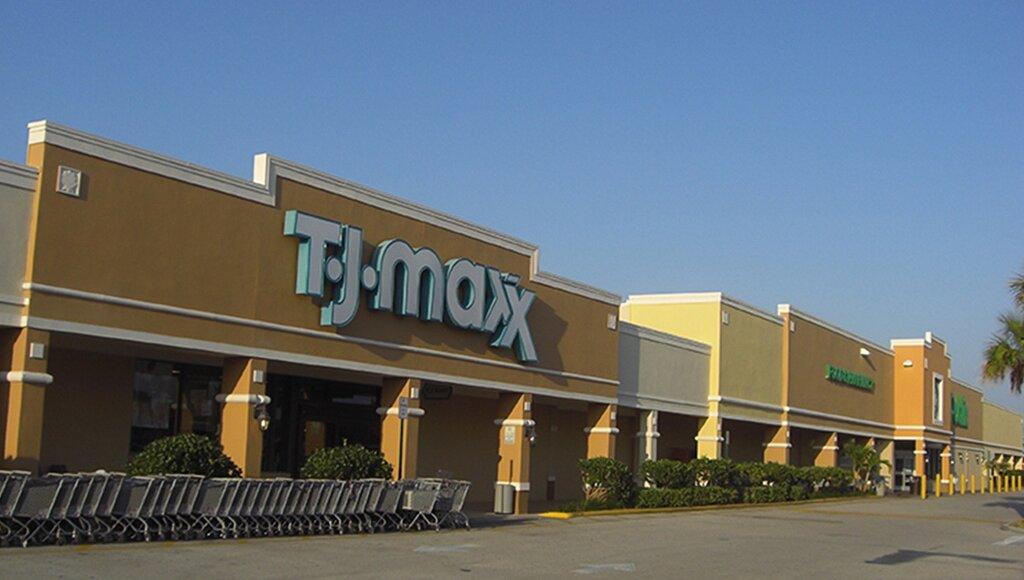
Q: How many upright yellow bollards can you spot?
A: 11